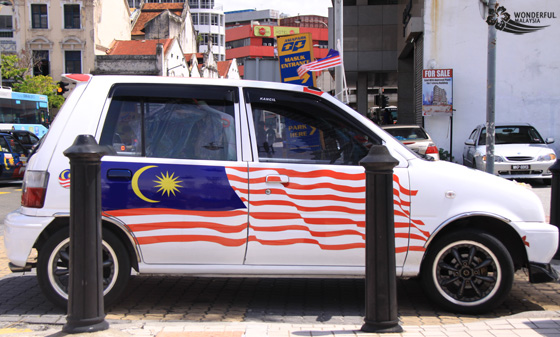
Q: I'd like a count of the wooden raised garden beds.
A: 0